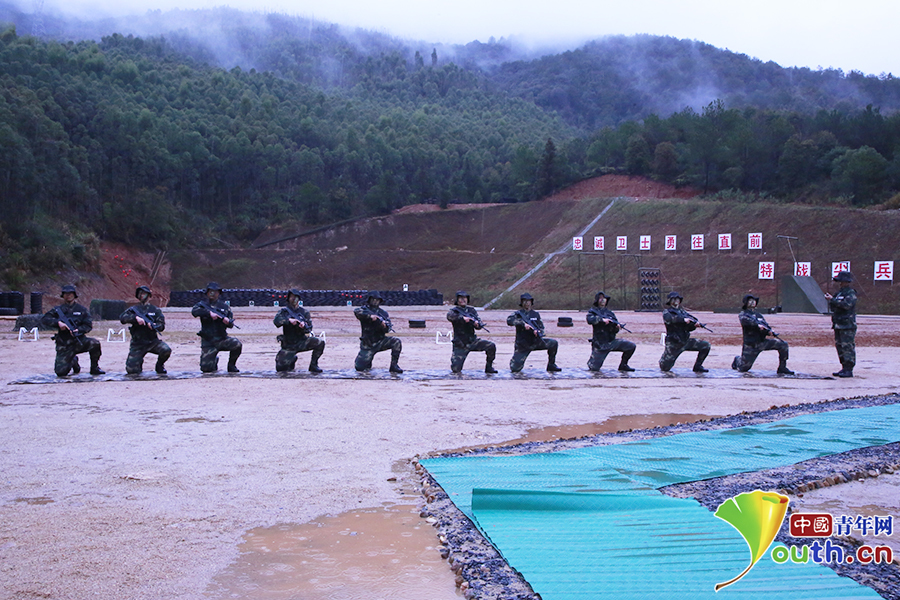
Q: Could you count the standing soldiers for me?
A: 1